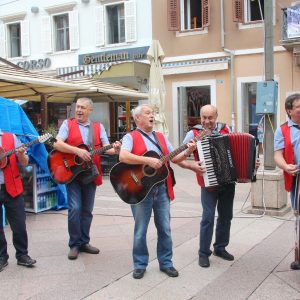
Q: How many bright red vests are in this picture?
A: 5